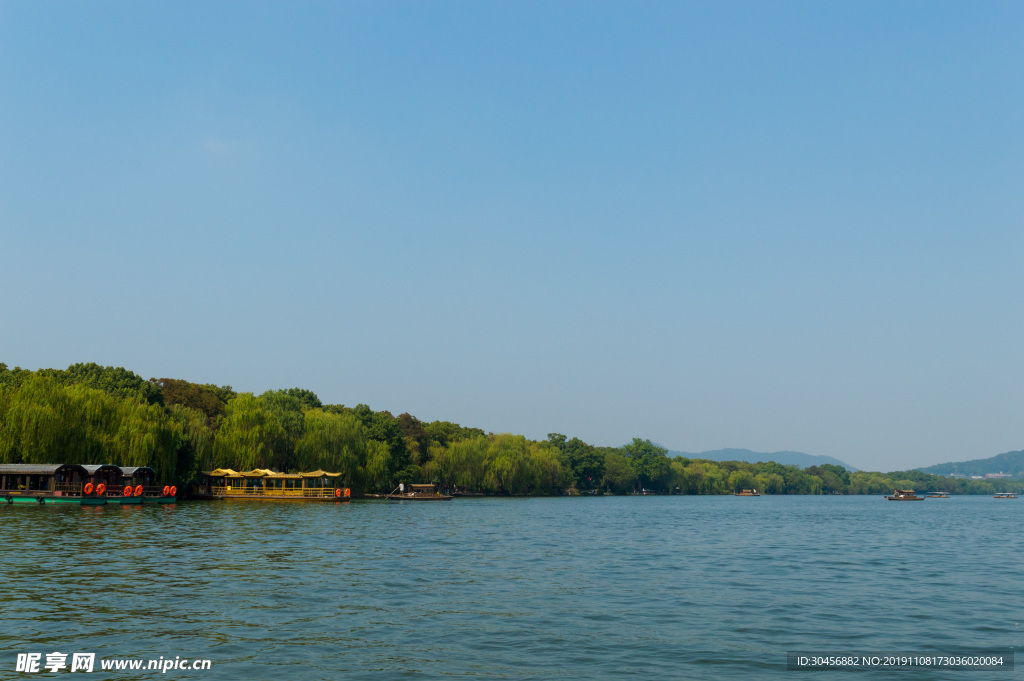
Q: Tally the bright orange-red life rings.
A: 8